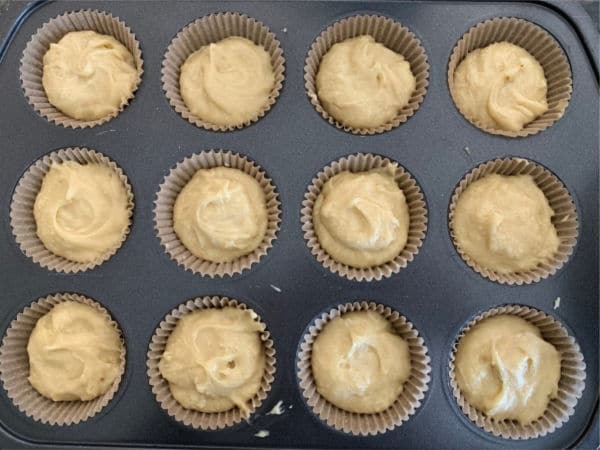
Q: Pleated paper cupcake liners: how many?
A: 12